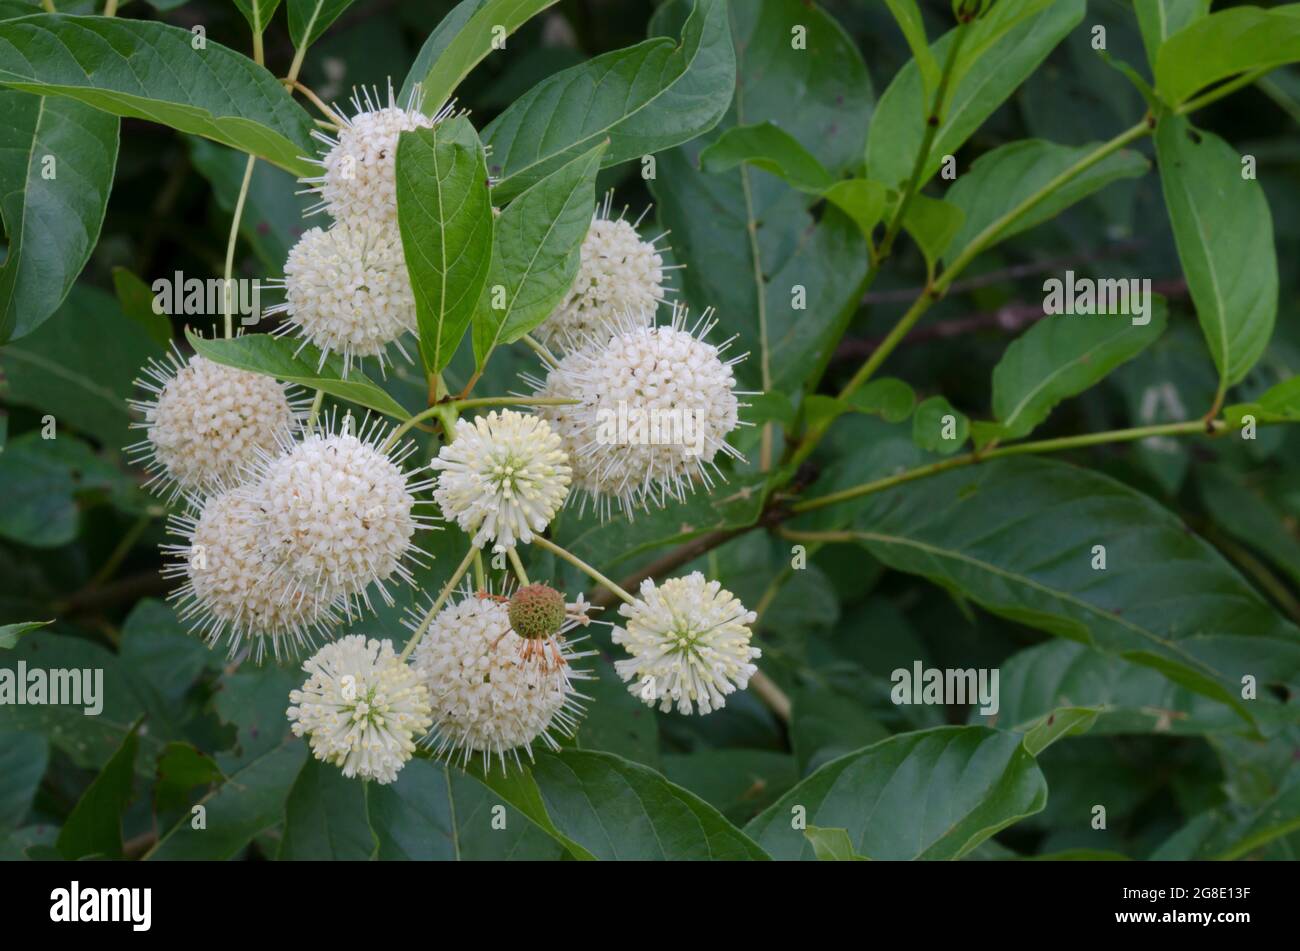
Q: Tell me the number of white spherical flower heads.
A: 12